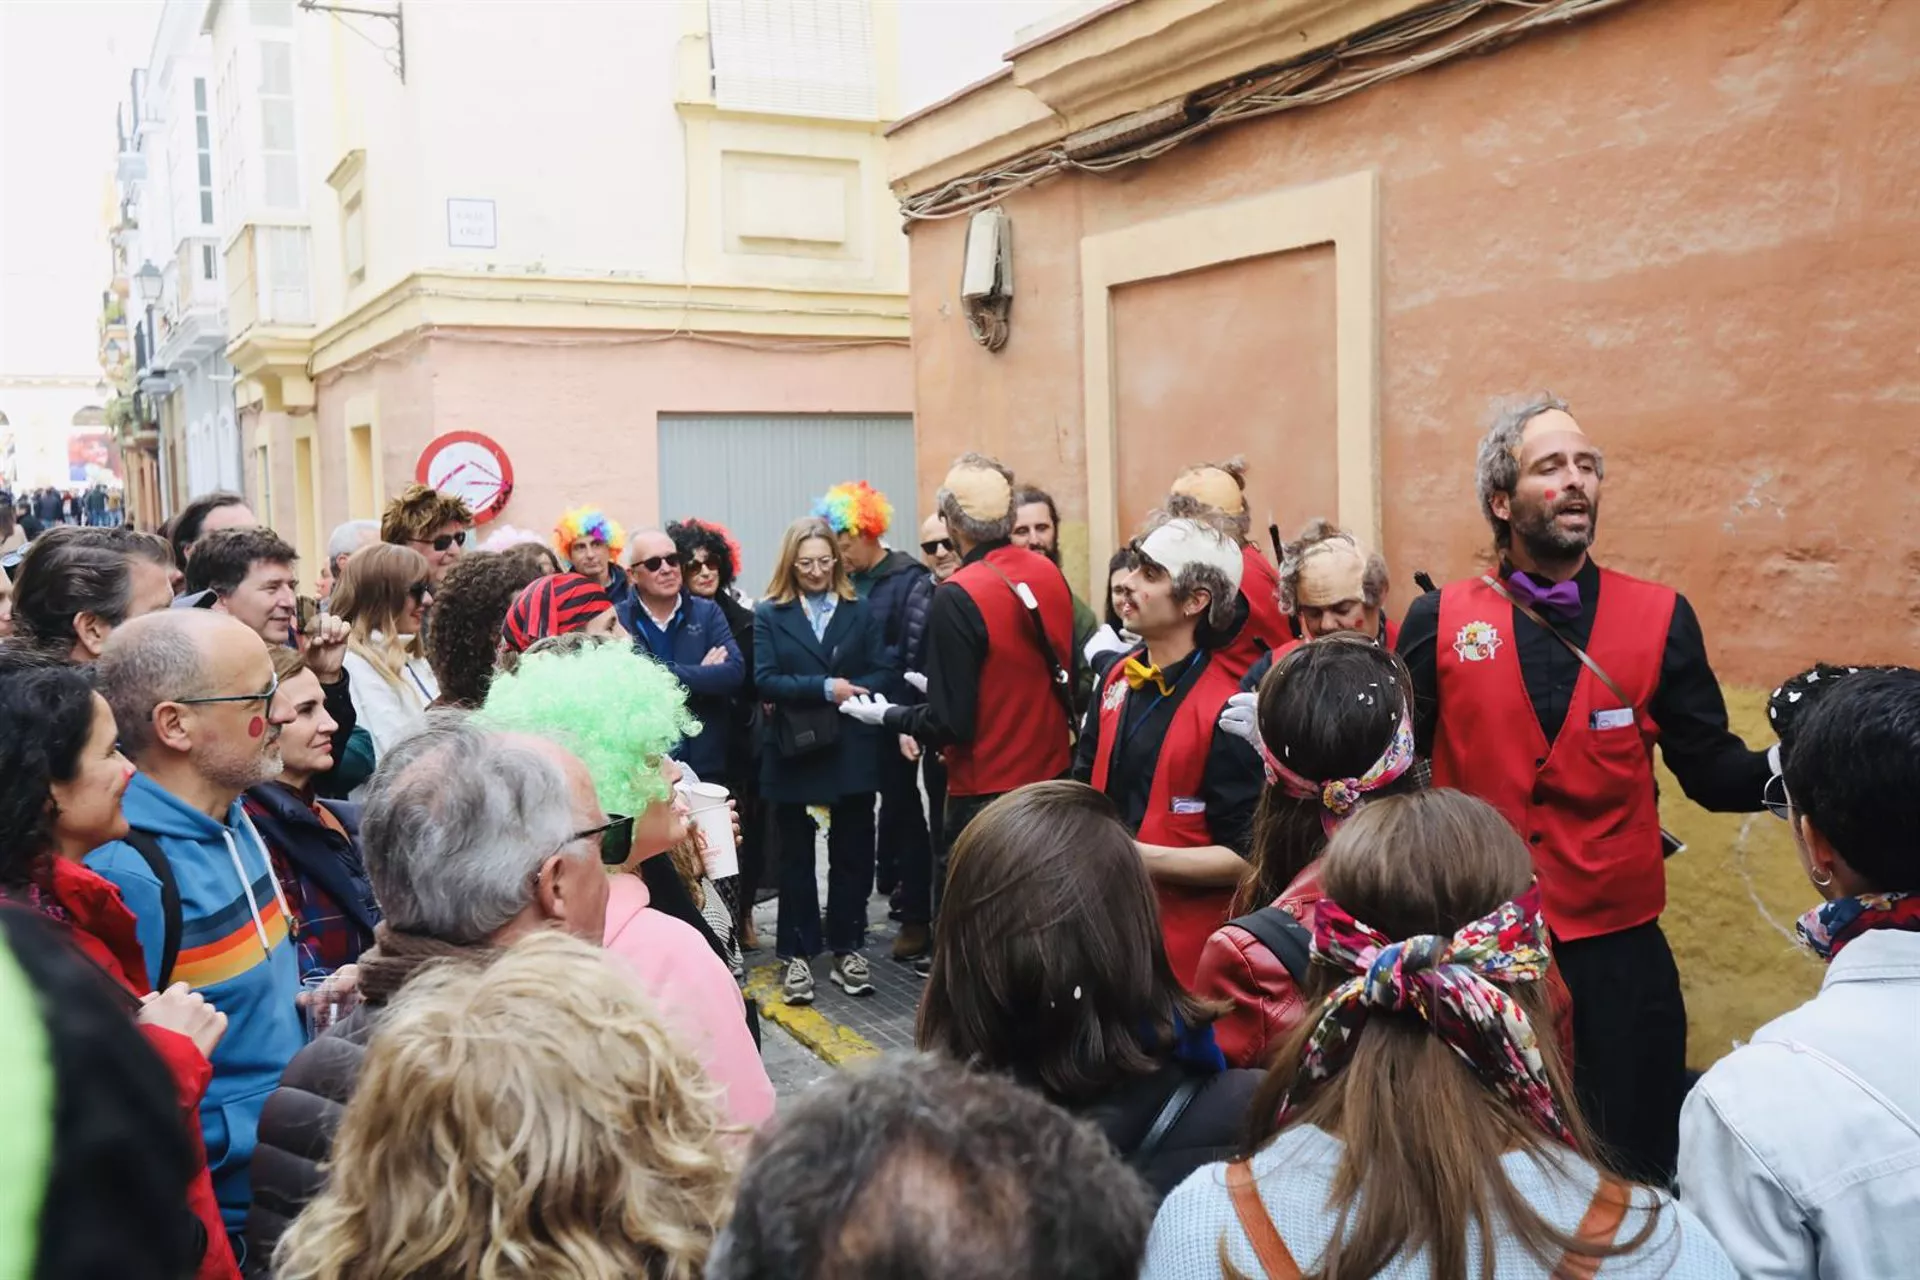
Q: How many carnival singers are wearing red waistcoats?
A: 5